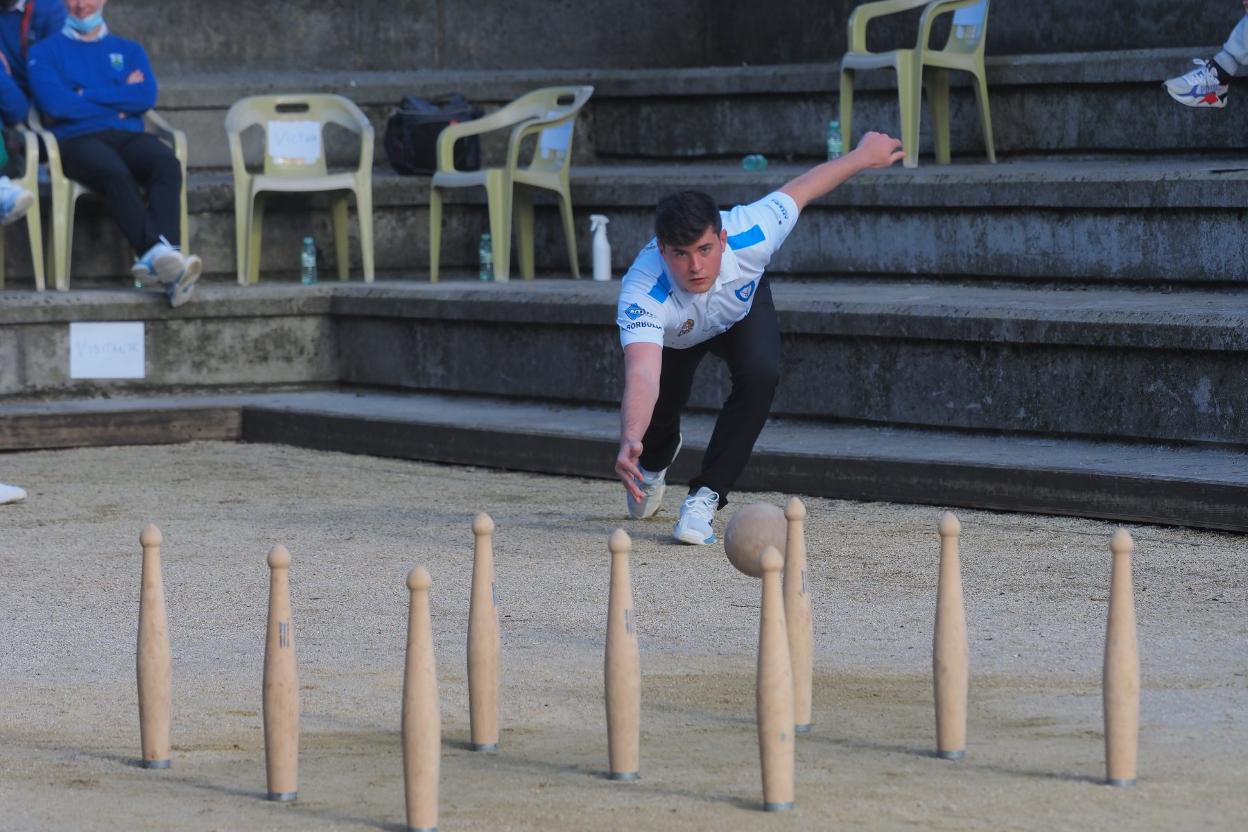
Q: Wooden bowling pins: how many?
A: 9